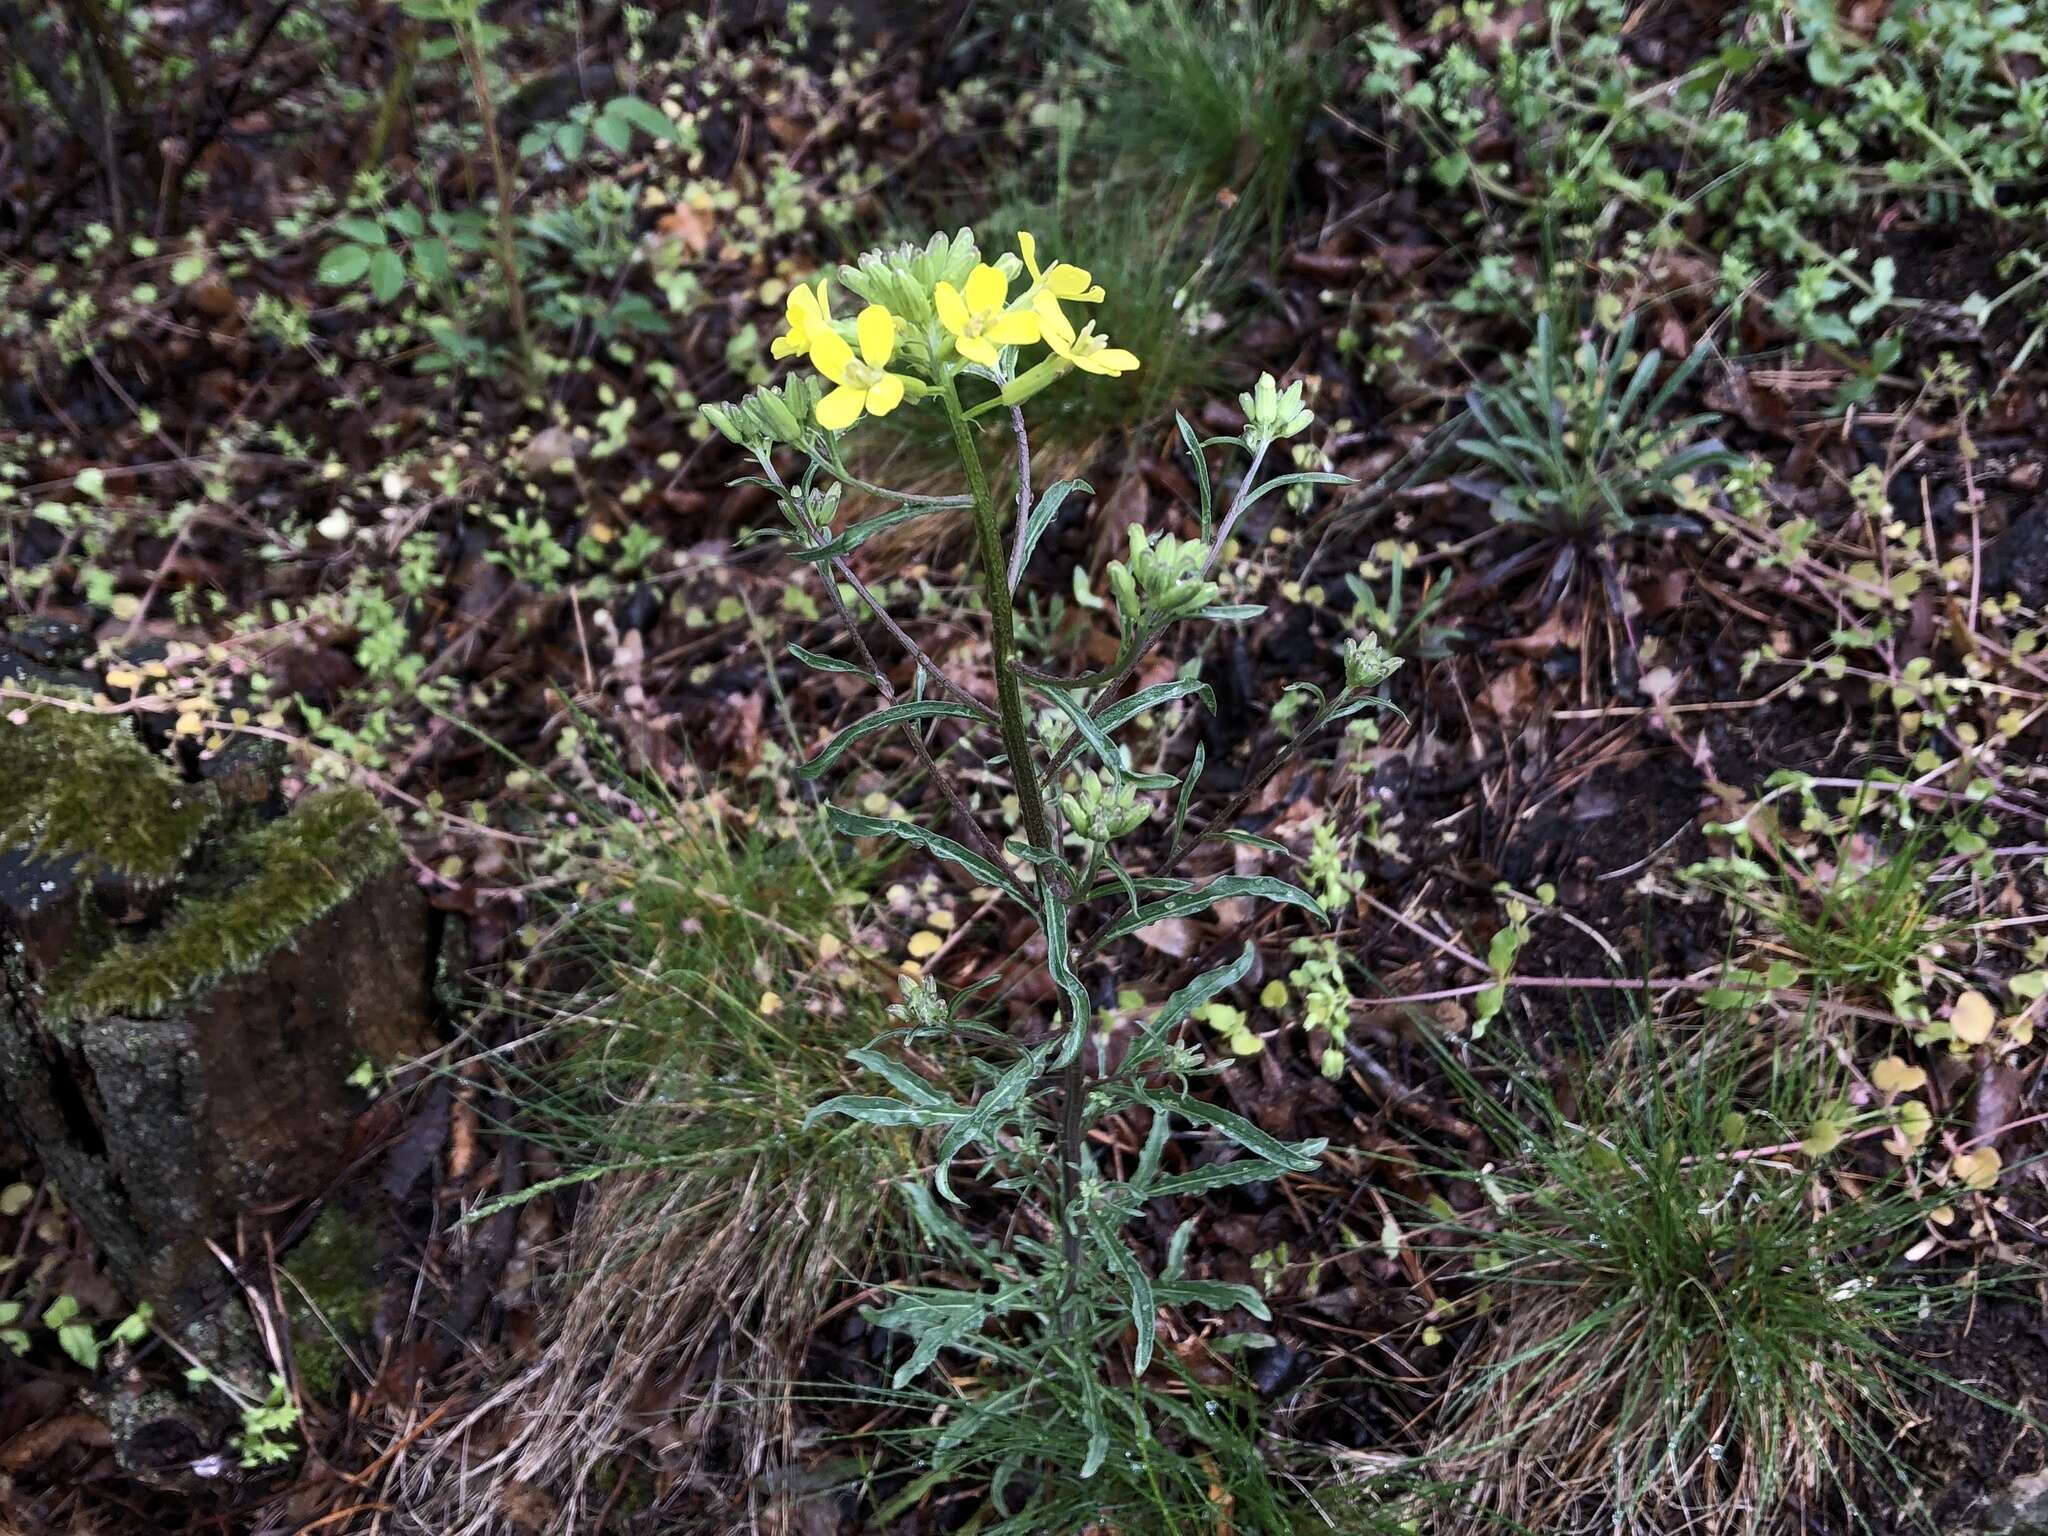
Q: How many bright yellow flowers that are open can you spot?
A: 5